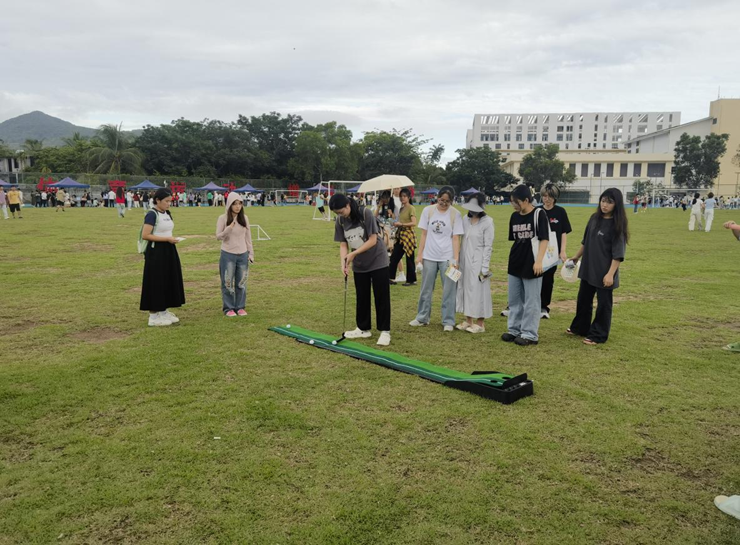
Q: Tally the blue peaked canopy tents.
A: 9